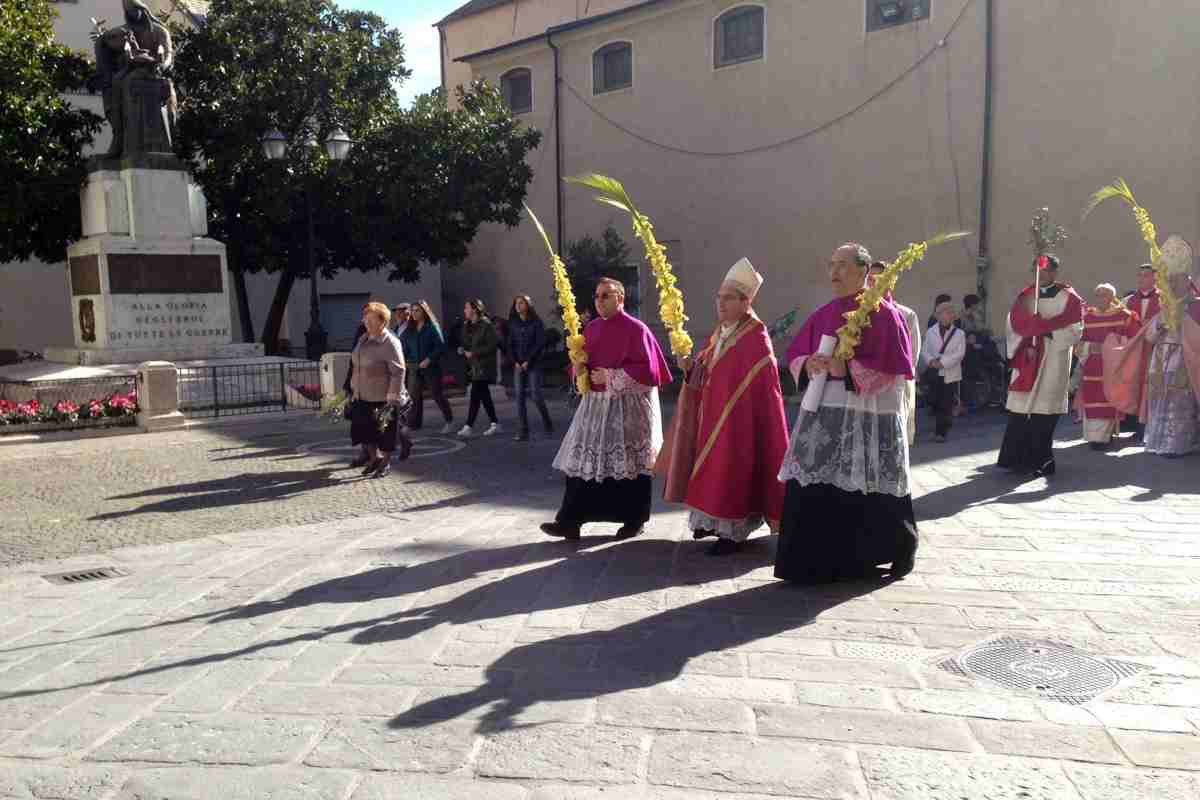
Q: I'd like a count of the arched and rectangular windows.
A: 4